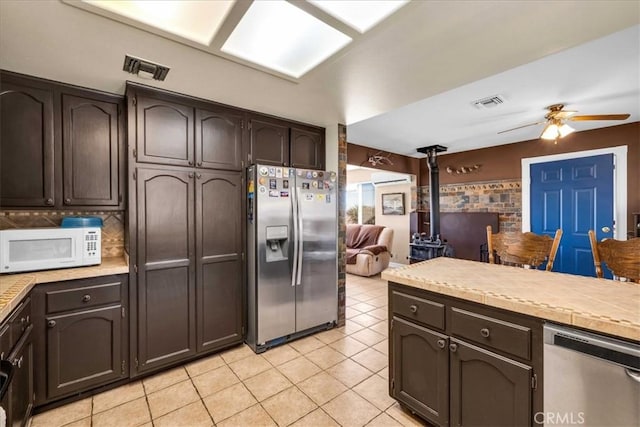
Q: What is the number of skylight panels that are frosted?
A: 3